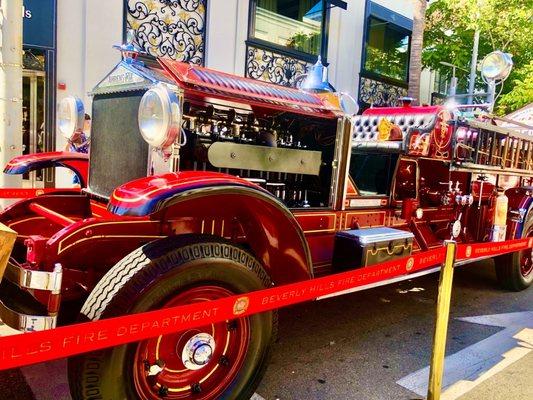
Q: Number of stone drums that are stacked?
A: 0